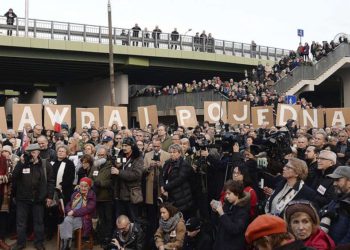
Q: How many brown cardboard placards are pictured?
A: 13